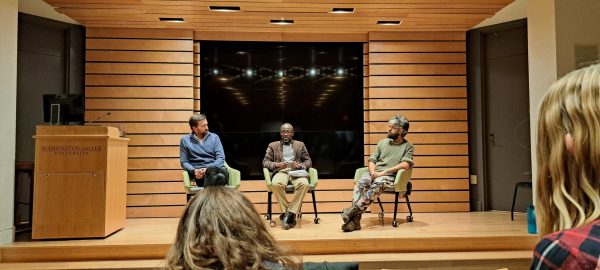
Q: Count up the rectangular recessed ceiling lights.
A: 5